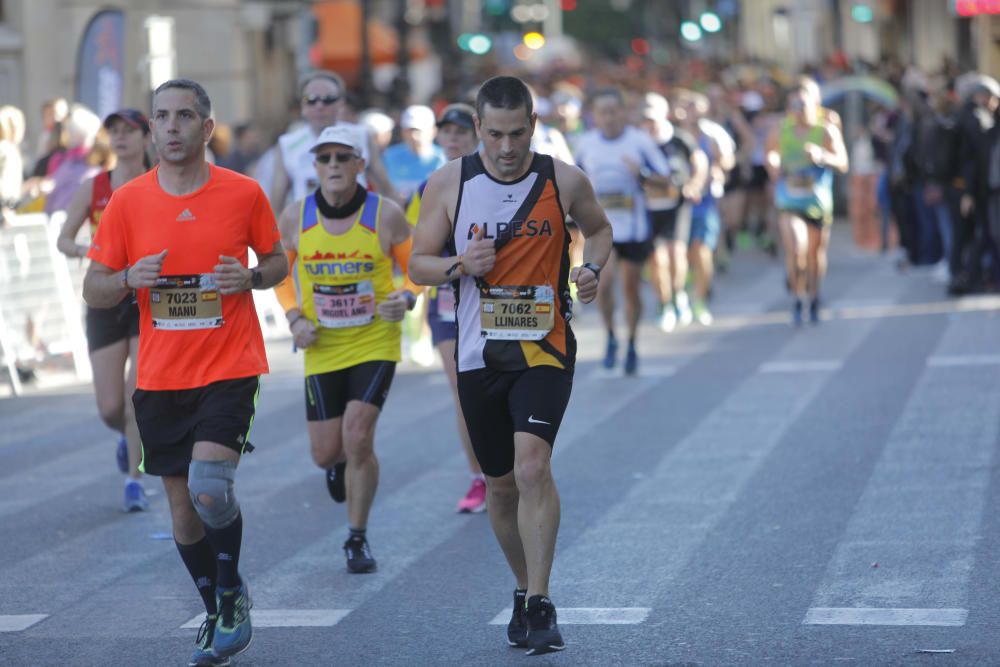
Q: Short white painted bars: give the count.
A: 7